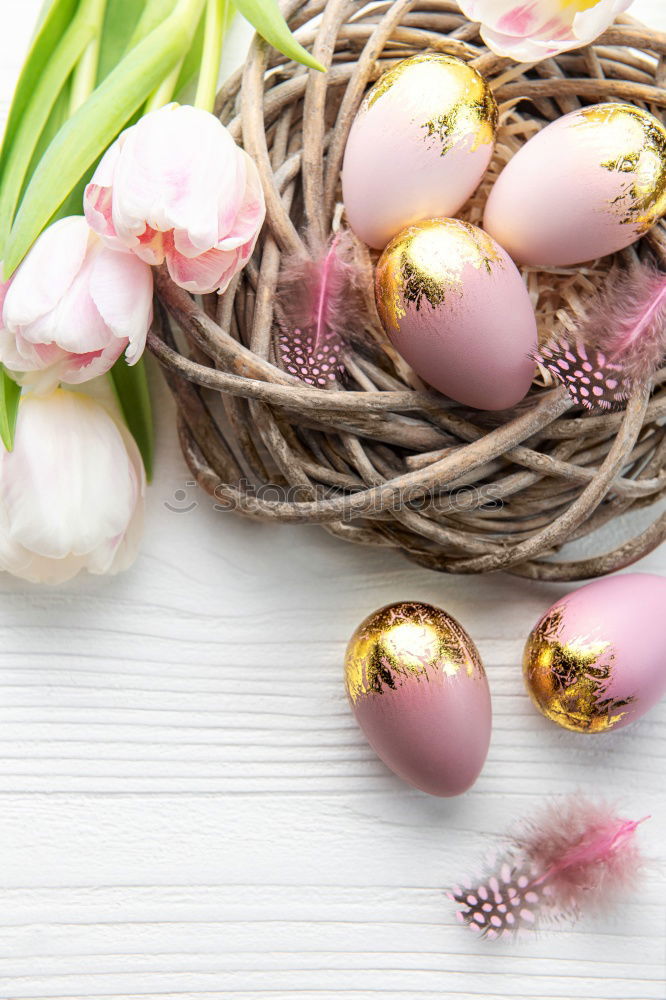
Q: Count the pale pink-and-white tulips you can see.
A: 4